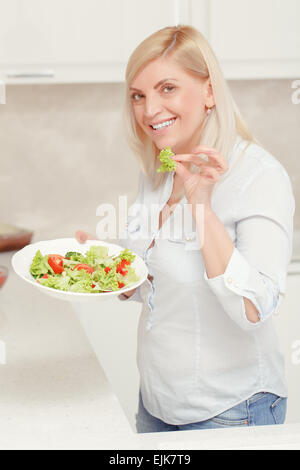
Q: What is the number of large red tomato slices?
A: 2